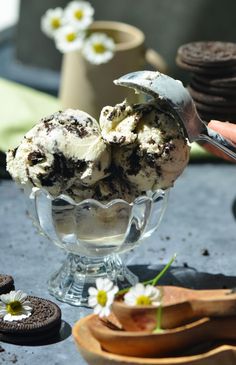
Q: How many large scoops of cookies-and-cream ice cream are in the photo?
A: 2